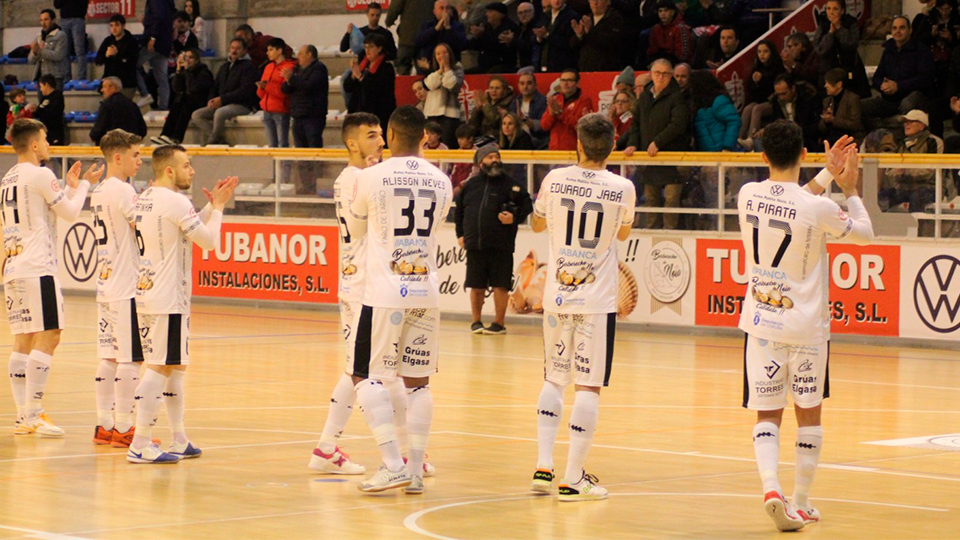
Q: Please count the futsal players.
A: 7